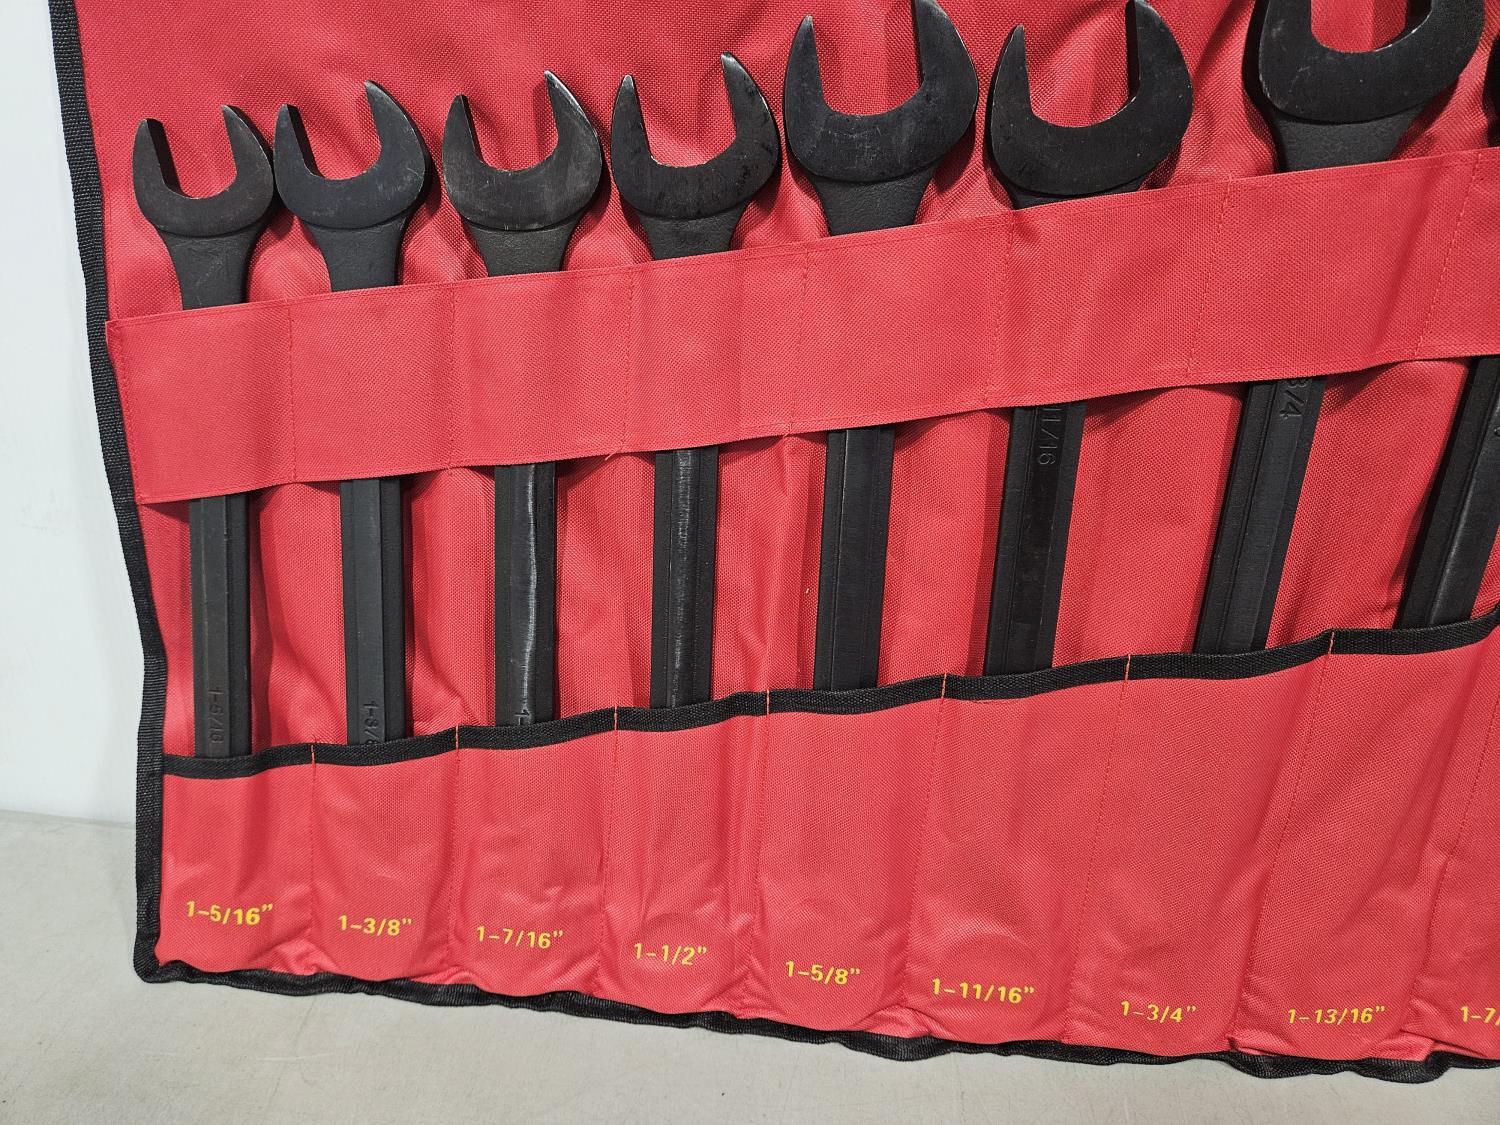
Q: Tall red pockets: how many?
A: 9